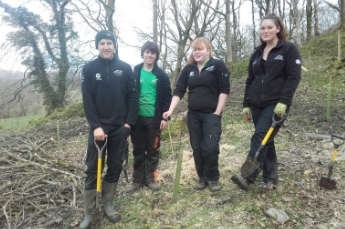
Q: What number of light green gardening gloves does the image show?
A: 2